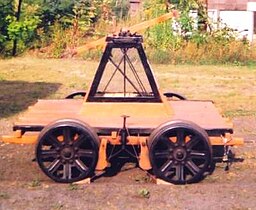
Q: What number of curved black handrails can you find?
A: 2